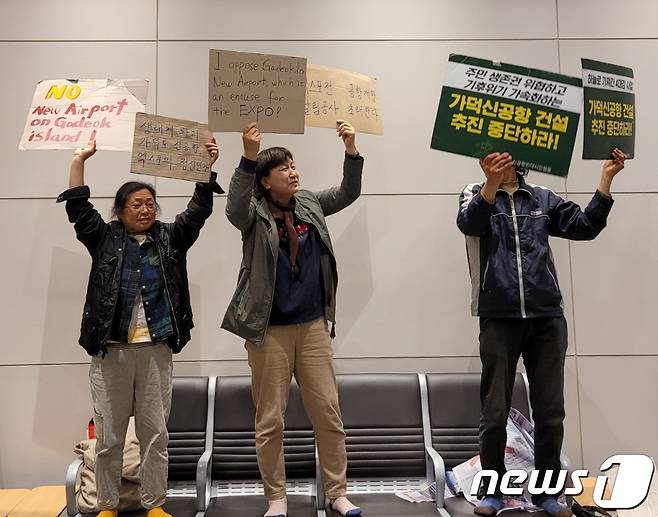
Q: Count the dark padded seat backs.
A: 4